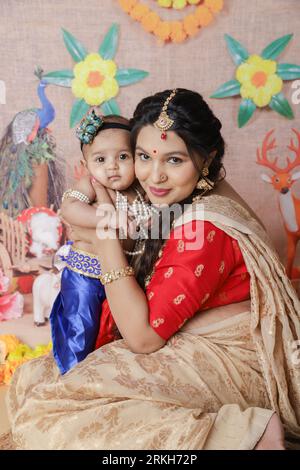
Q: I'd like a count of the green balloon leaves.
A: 12